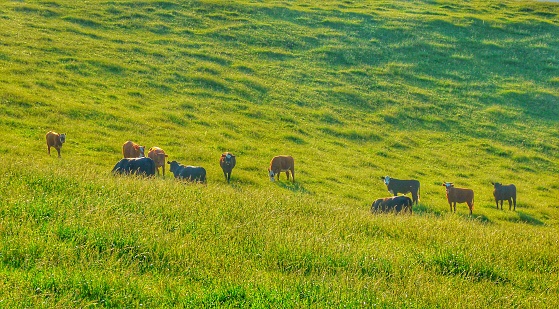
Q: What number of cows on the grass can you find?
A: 11